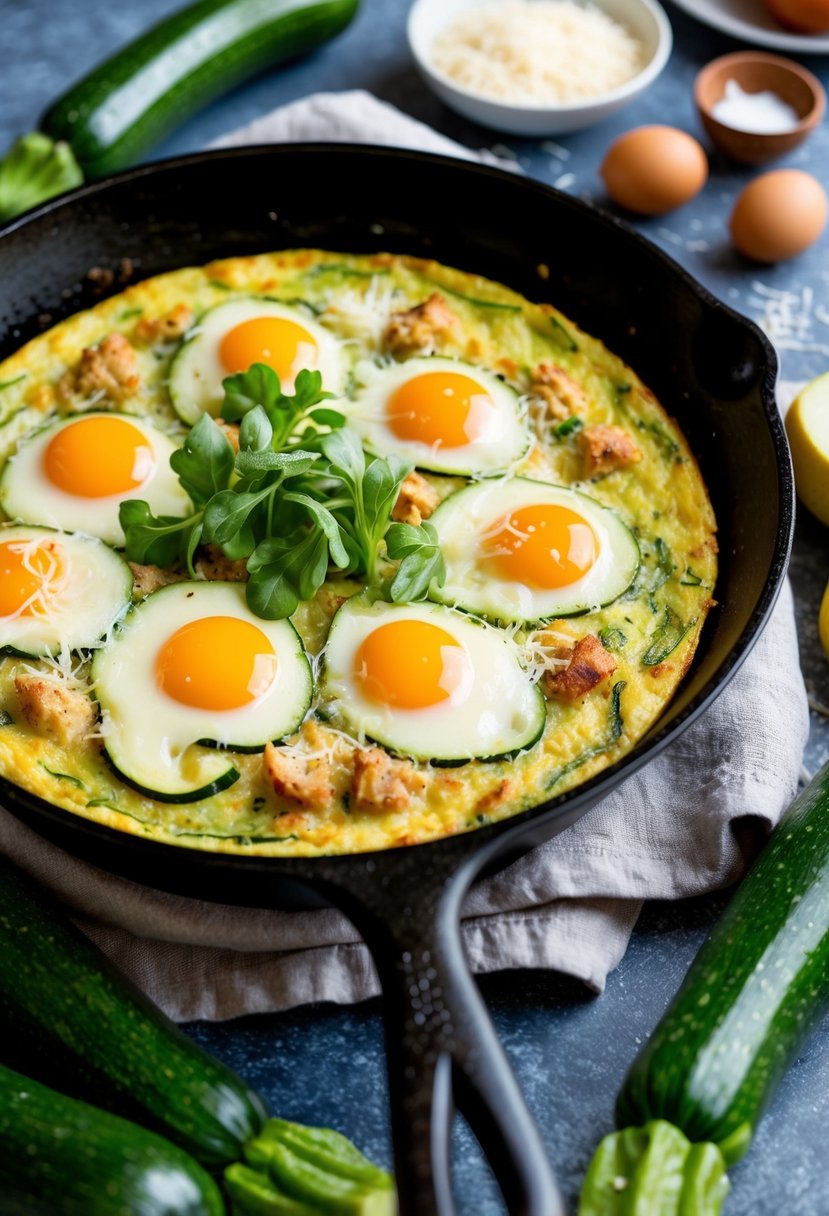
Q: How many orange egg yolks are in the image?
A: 7